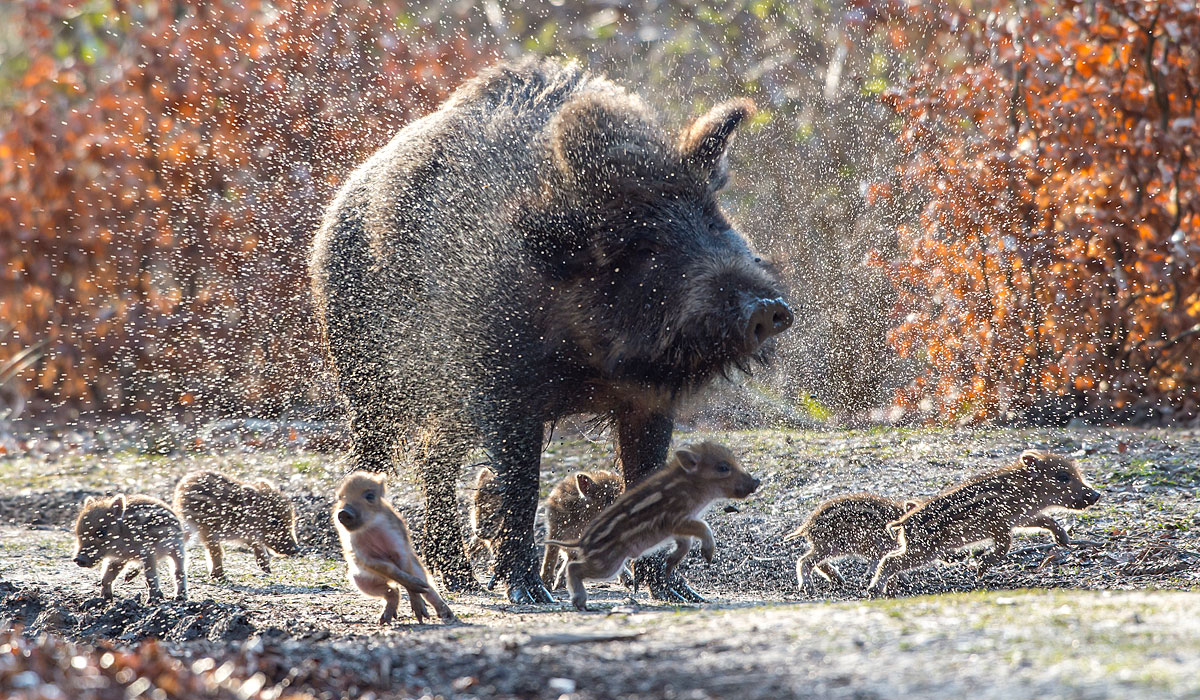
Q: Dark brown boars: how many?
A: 1